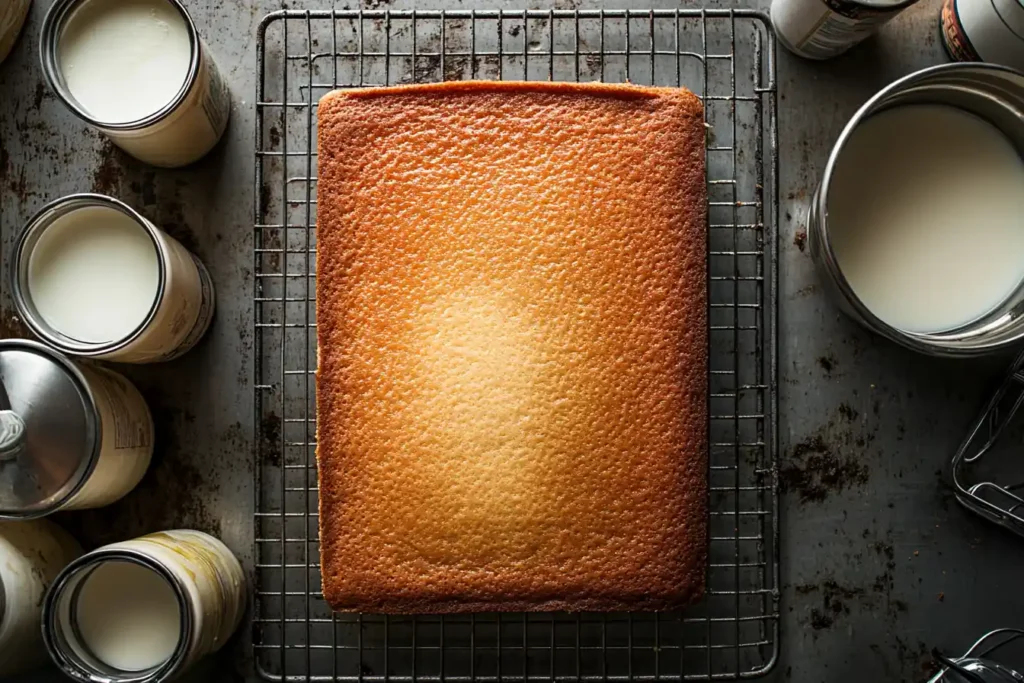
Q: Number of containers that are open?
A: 4